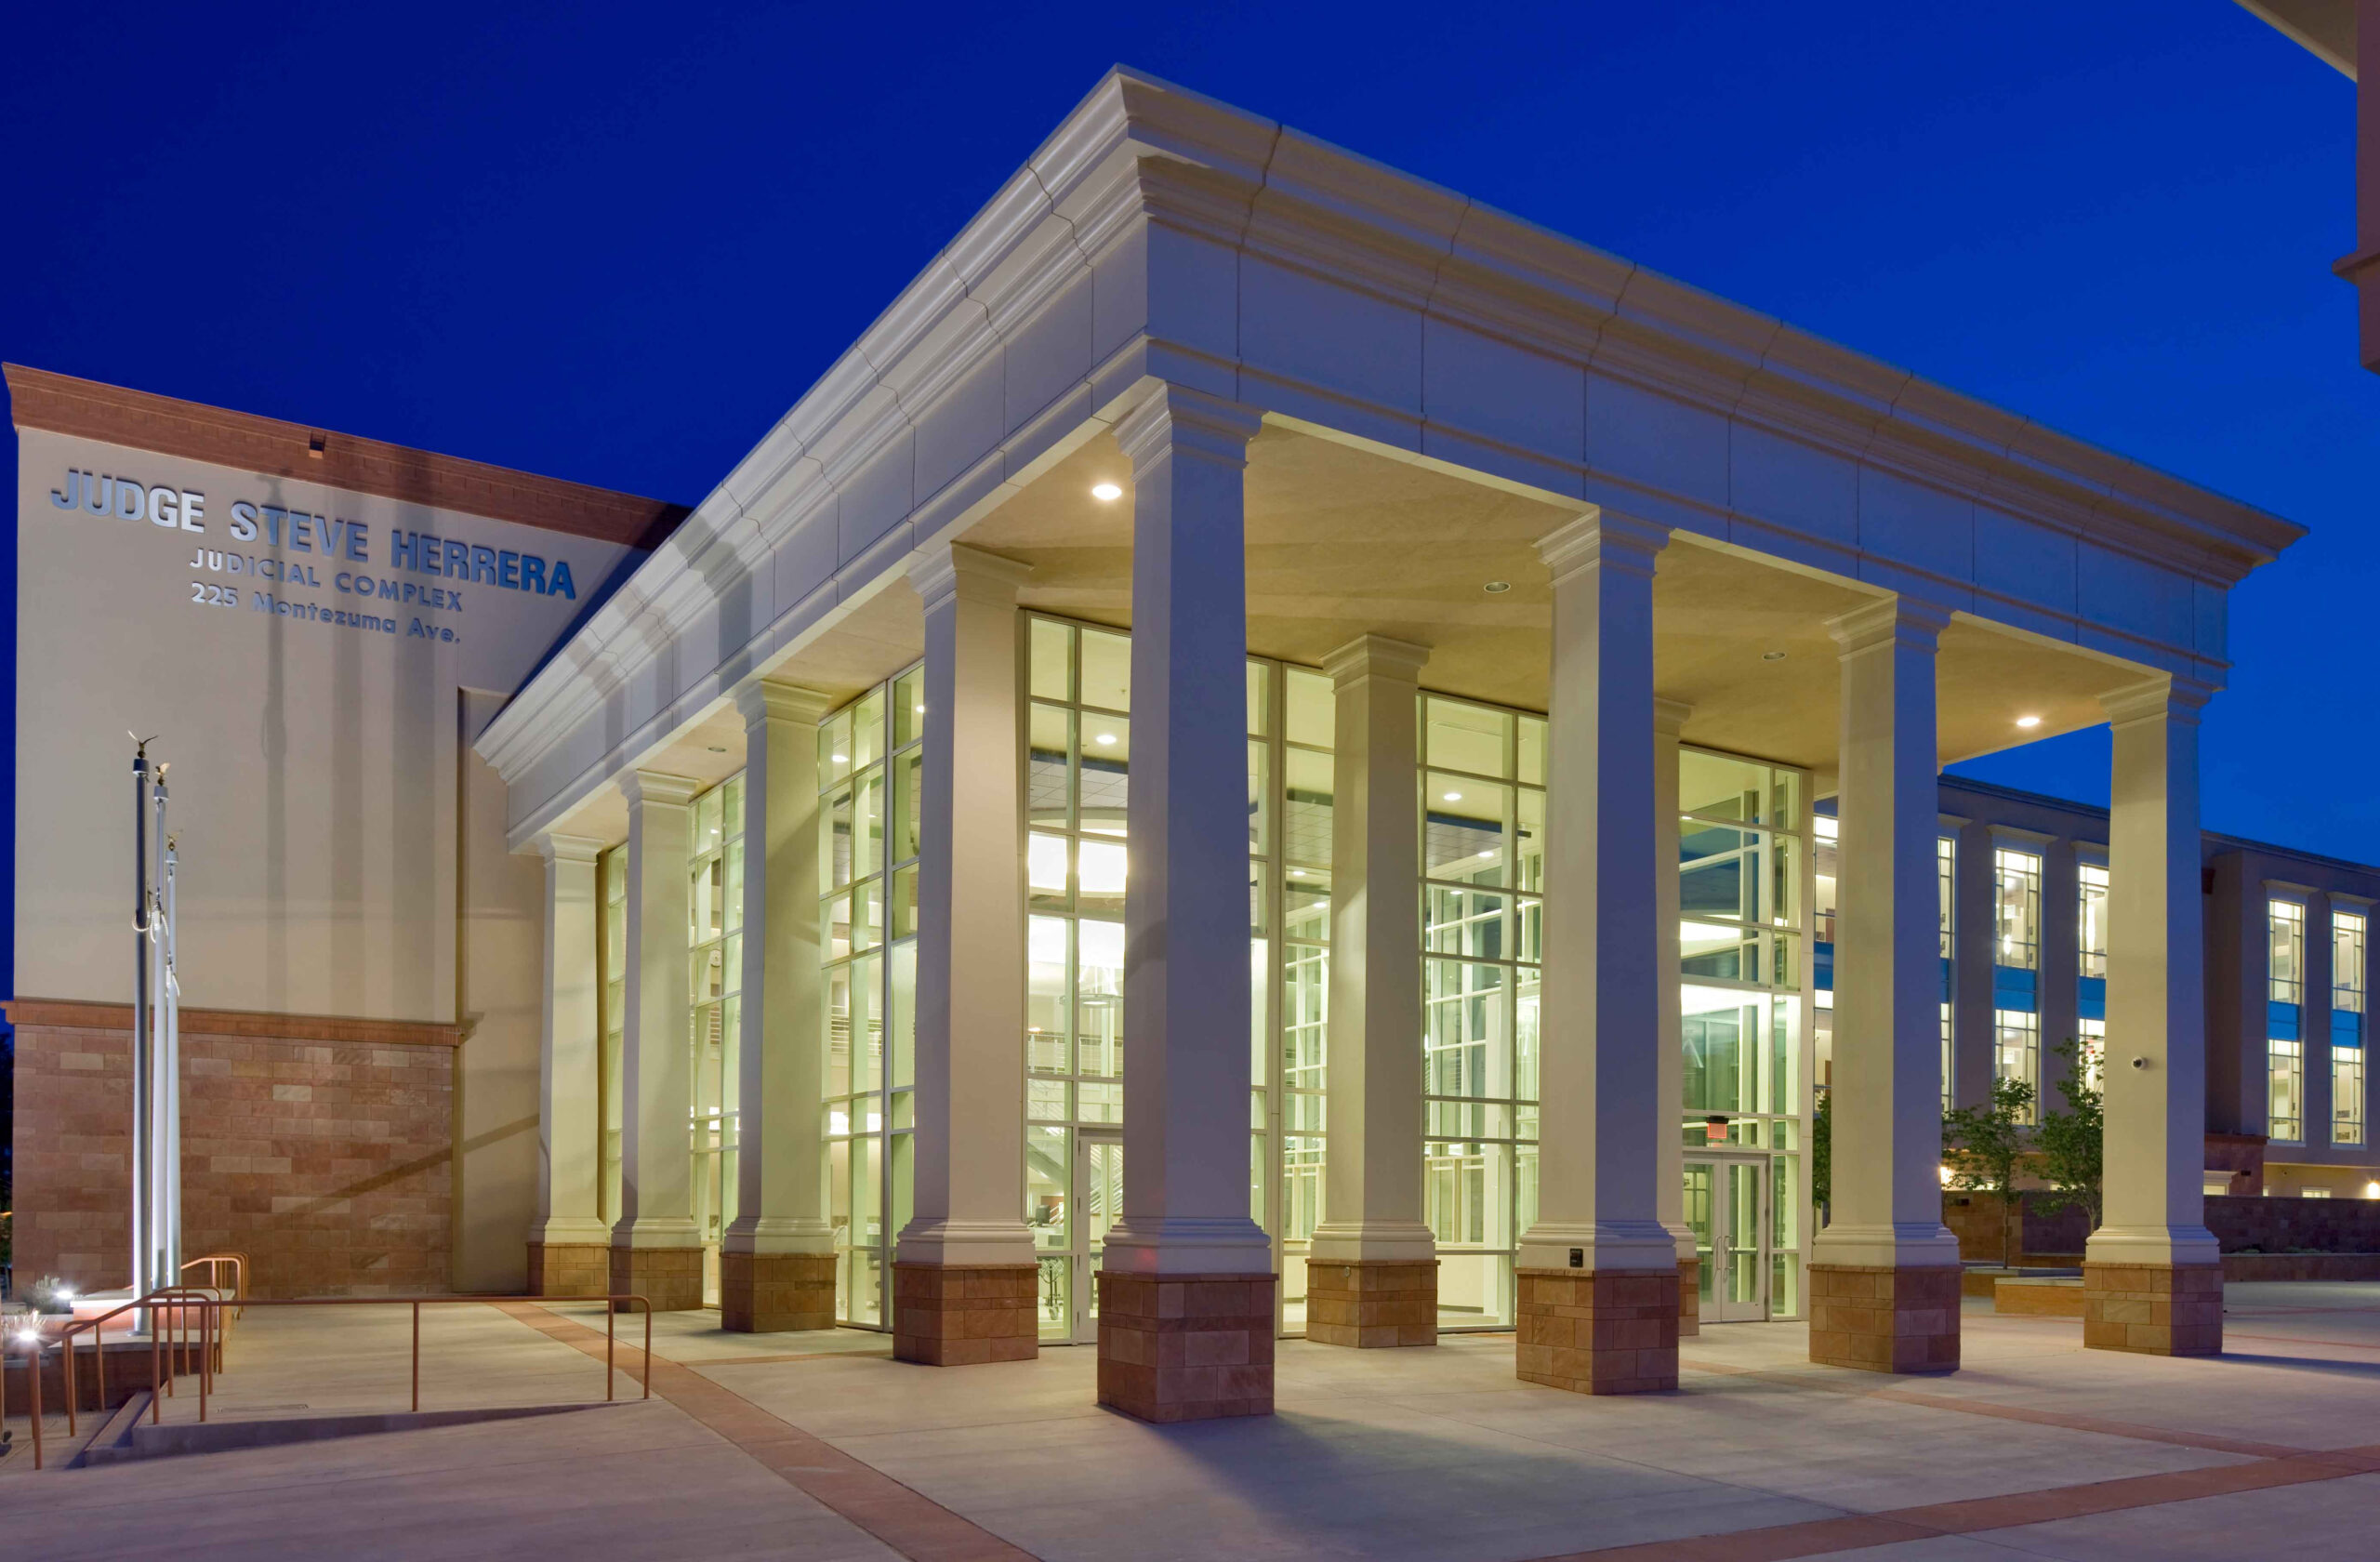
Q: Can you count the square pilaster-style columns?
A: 10